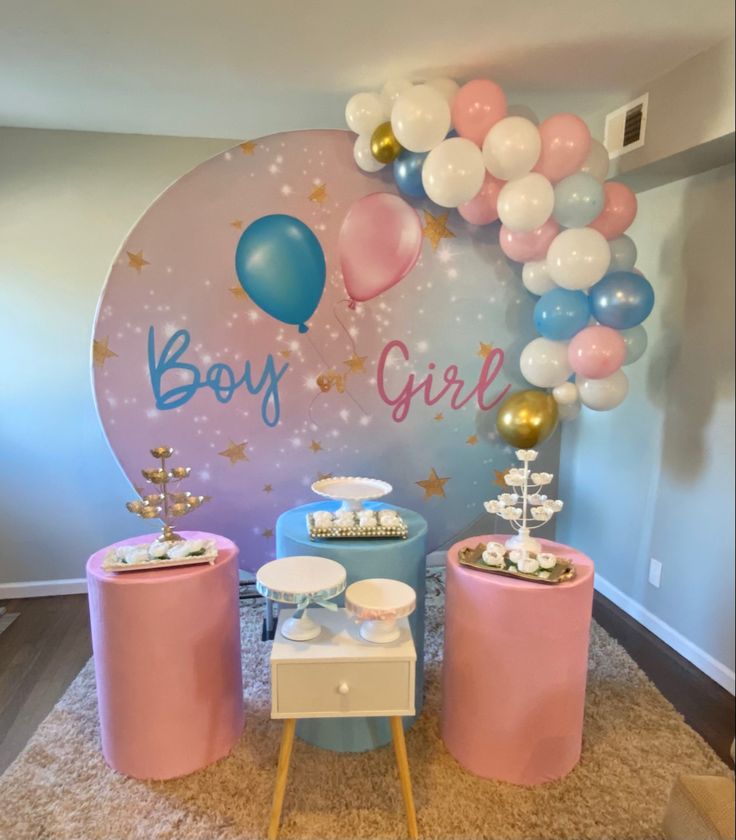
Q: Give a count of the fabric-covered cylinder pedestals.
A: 3